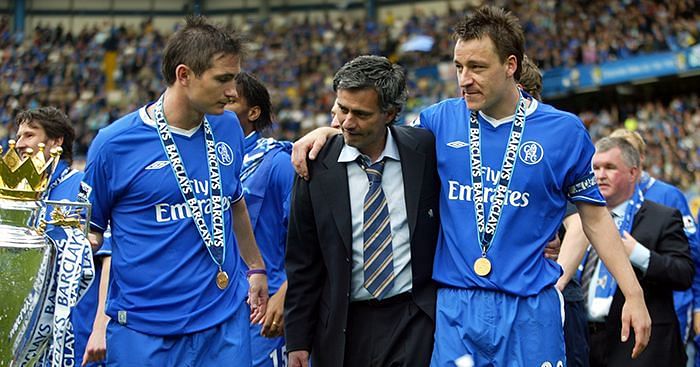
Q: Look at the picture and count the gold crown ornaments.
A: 1